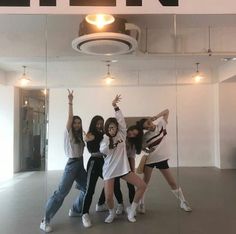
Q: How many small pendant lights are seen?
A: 3